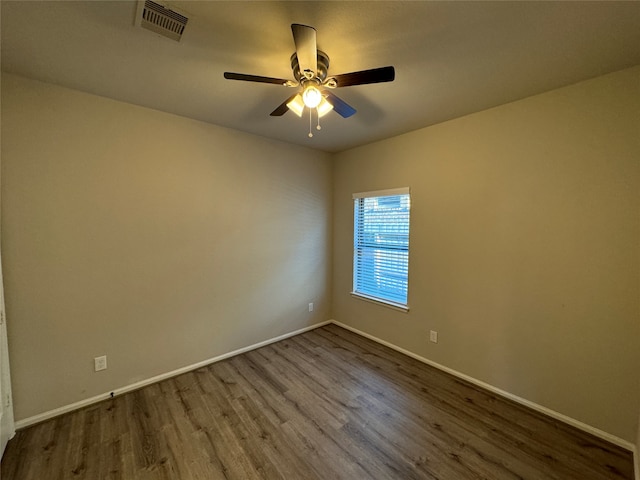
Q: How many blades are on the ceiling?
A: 5